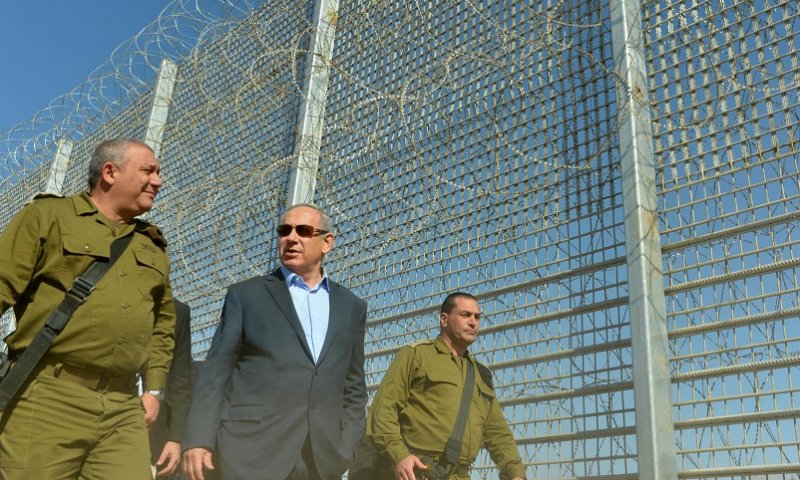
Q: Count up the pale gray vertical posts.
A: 4